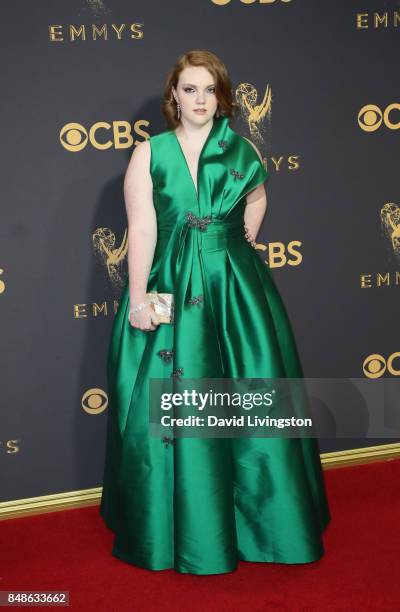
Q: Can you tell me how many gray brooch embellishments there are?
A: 7